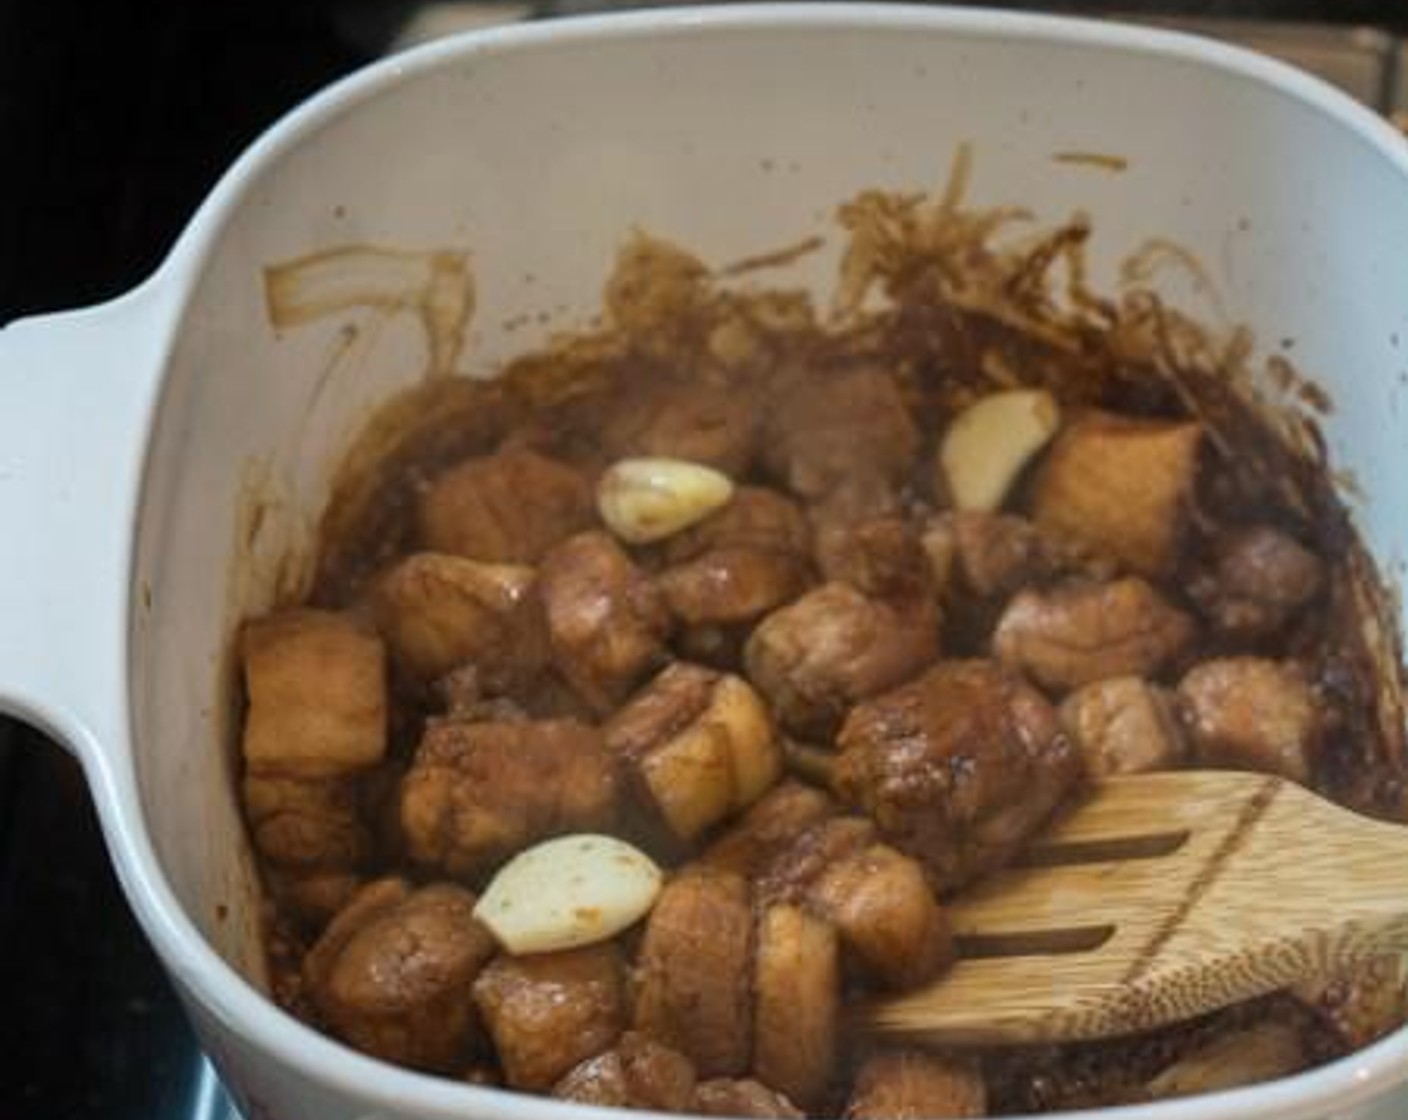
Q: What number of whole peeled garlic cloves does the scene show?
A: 3